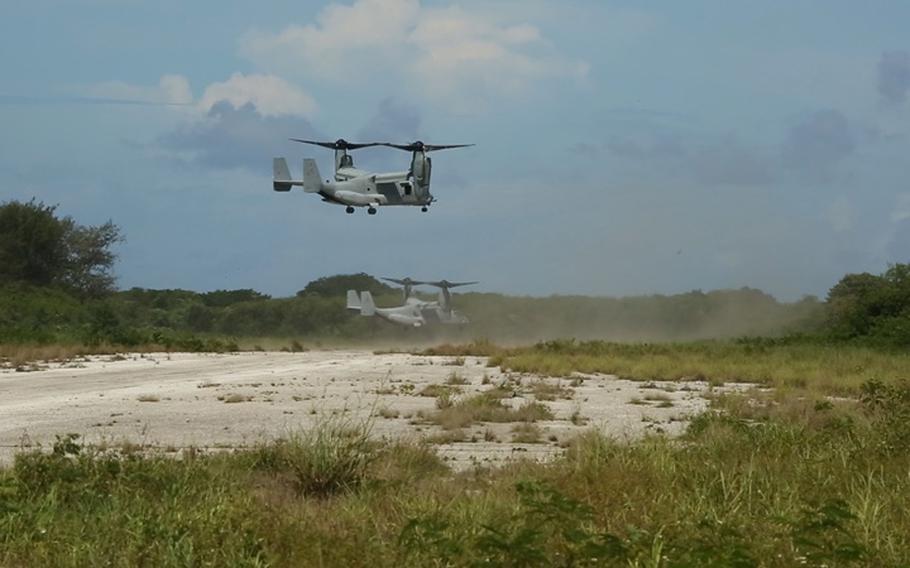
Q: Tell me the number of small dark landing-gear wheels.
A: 3